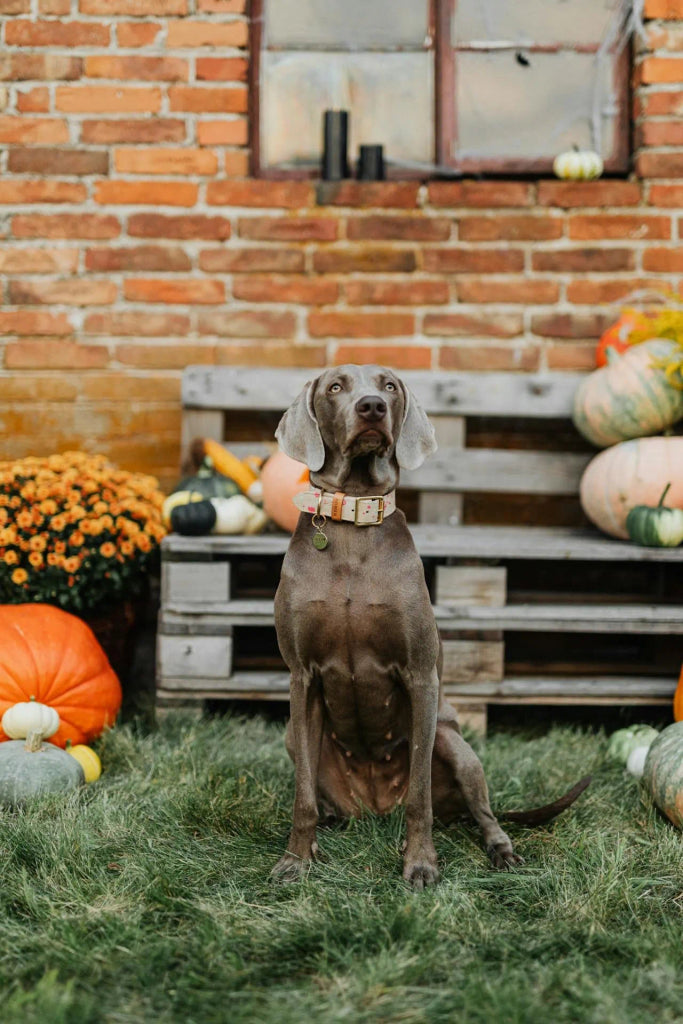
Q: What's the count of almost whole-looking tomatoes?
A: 0